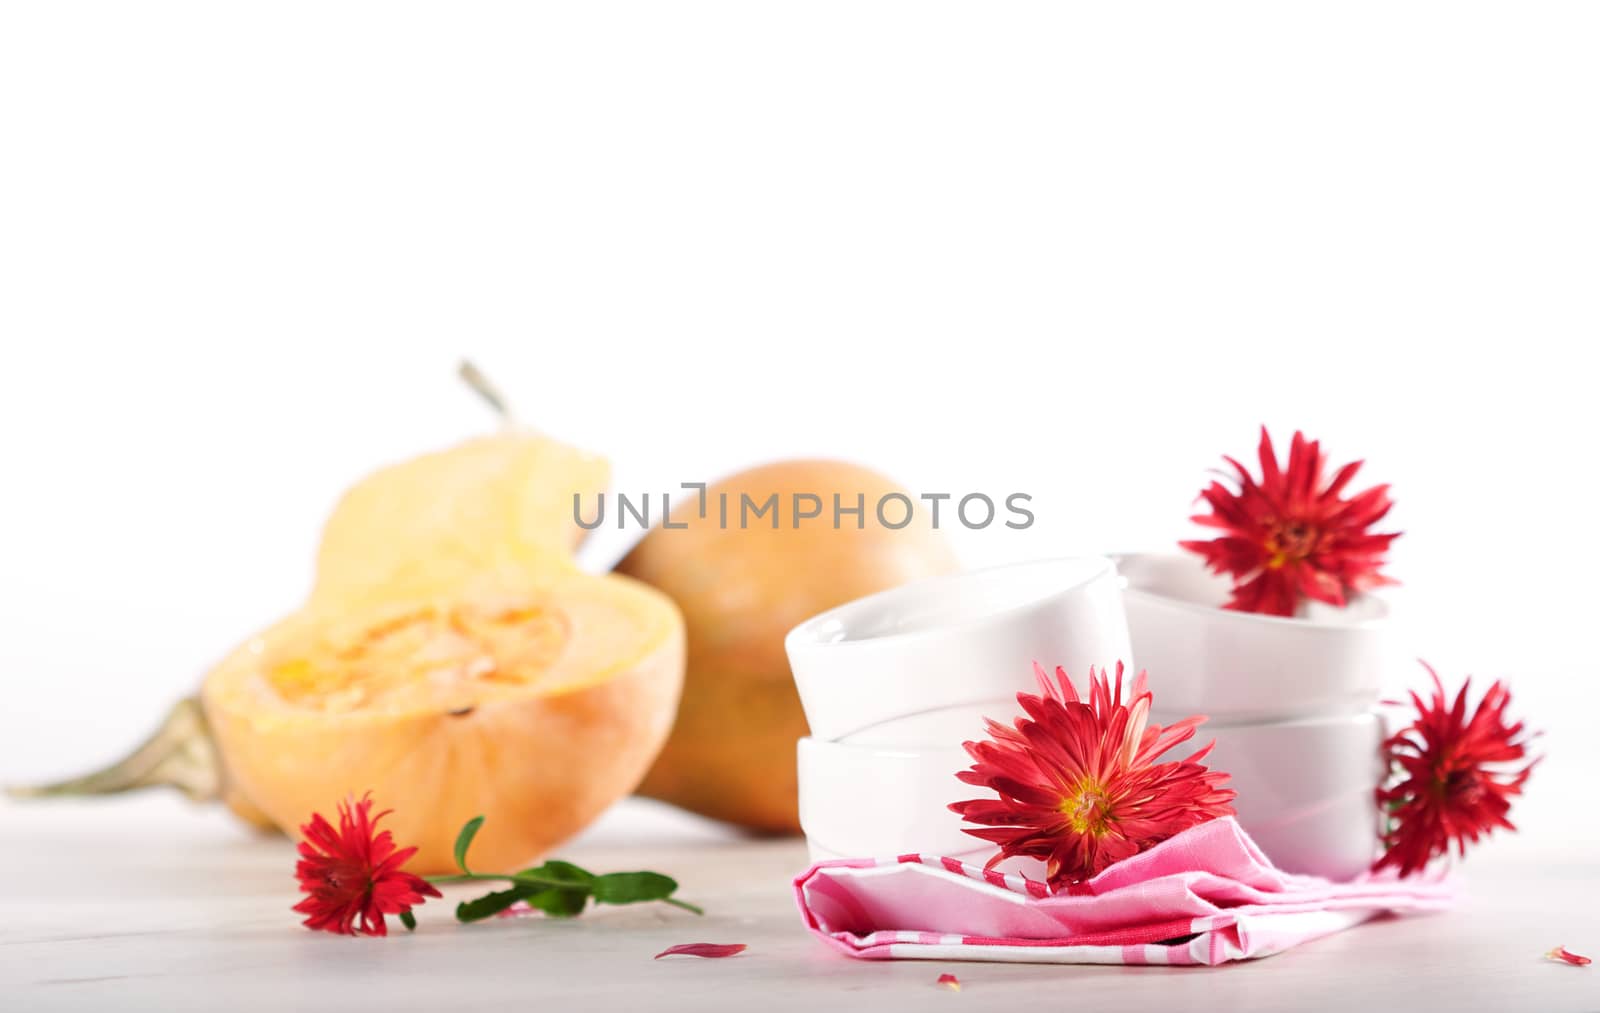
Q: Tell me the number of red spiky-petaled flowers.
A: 4